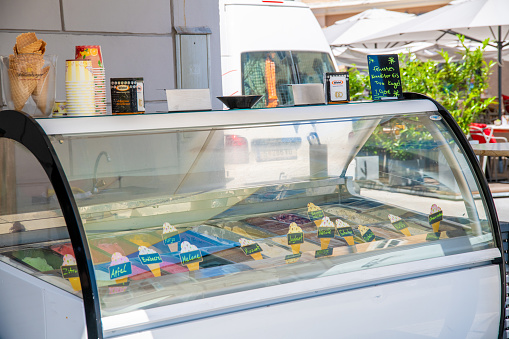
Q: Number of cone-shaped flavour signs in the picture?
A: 13